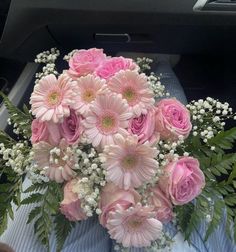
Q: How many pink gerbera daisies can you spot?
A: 7